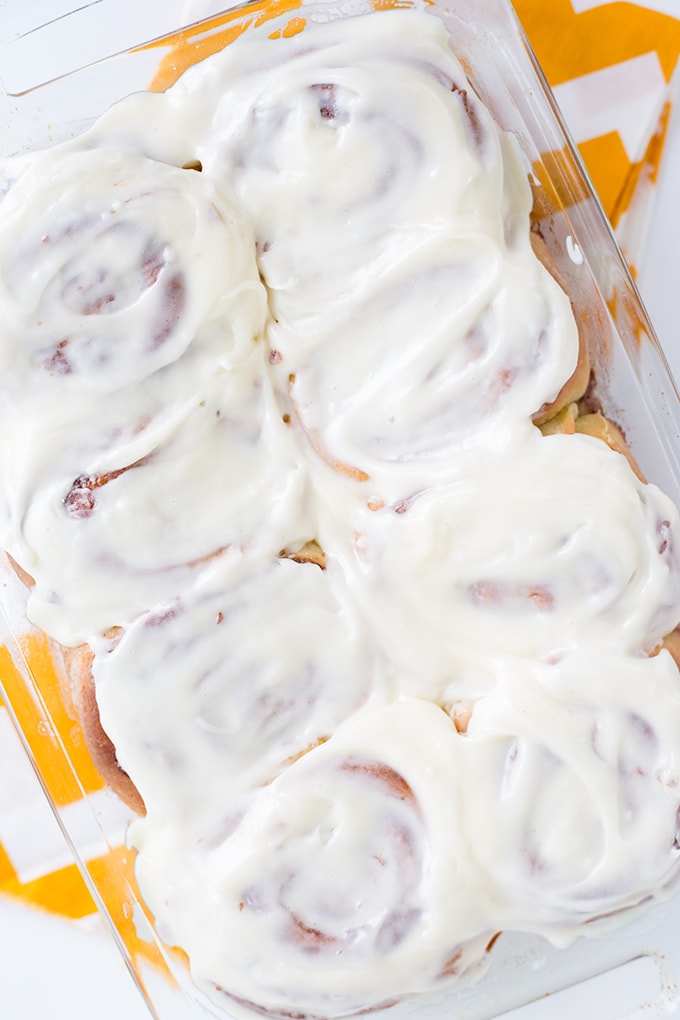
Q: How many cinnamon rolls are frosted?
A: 8